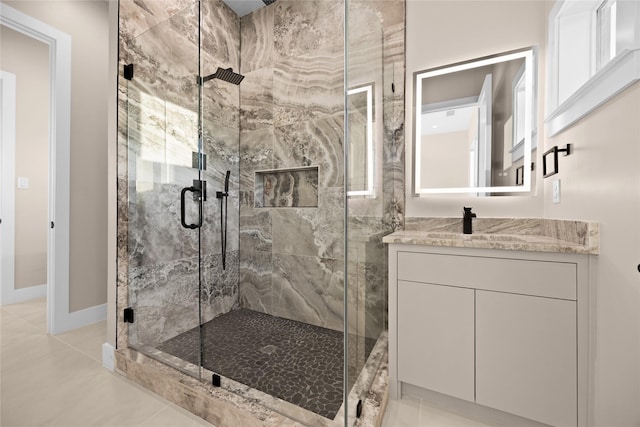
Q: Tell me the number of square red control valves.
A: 0